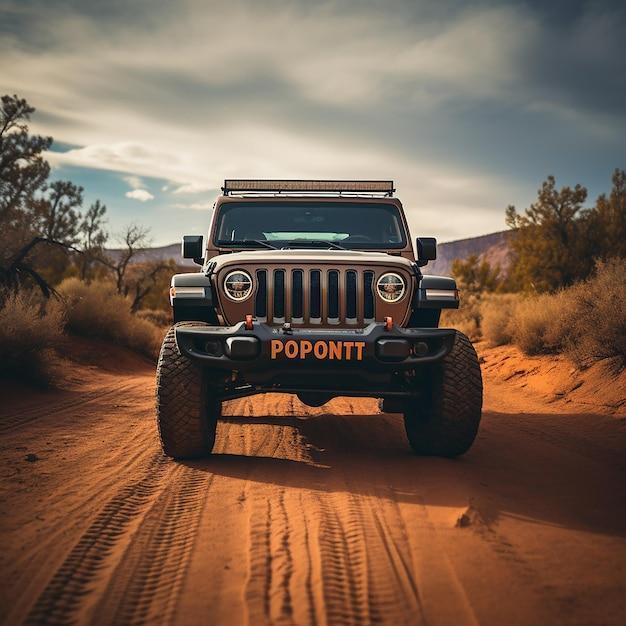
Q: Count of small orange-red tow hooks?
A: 2